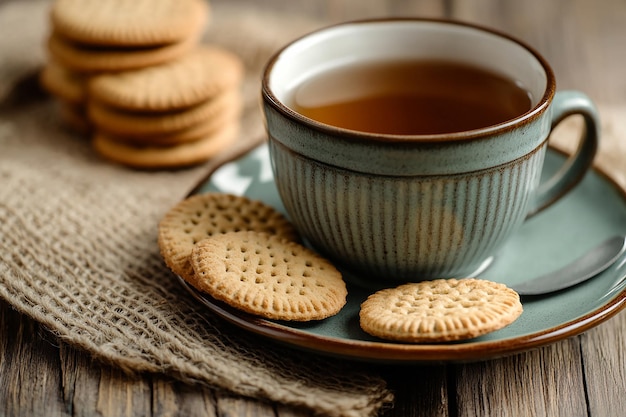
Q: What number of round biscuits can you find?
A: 11